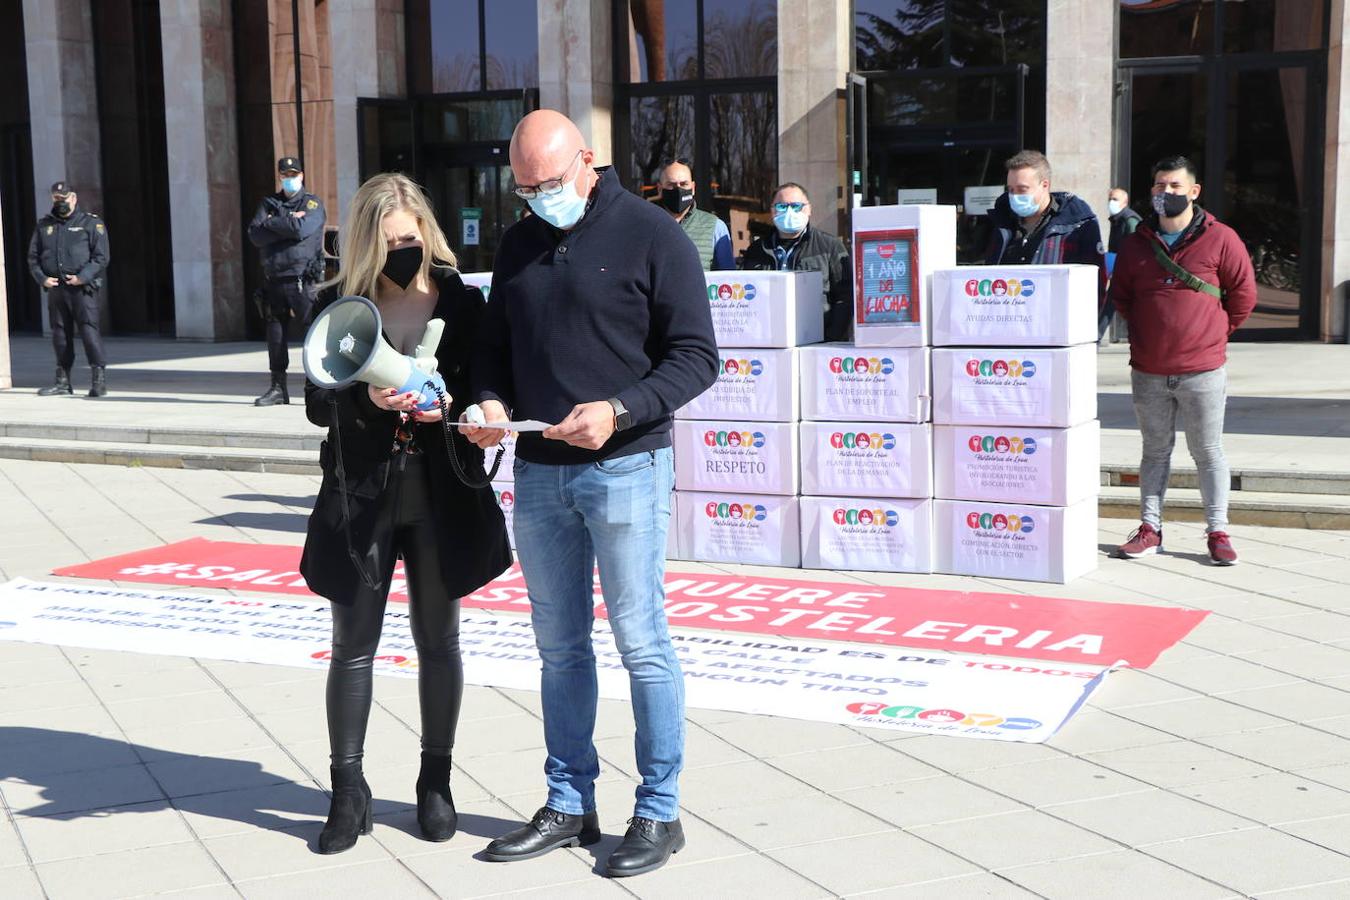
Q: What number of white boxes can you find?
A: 15